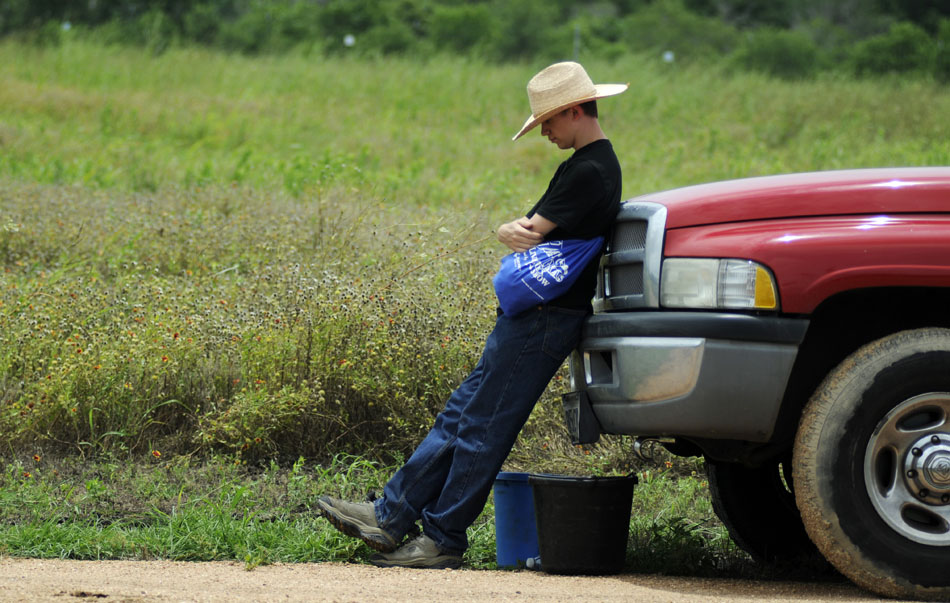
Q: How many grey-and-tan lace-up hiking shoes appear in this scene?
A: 2